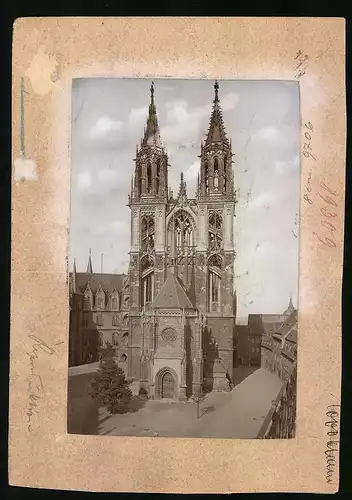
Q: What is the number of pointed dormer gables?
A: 3